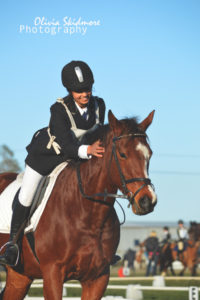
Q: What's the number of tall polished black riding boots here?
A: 1